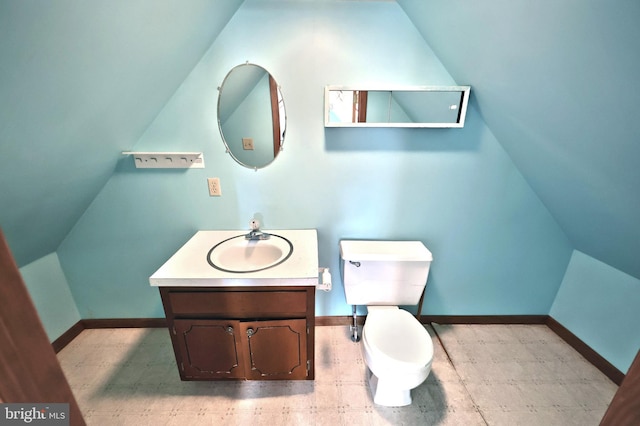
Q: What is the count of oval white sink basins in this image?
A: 1